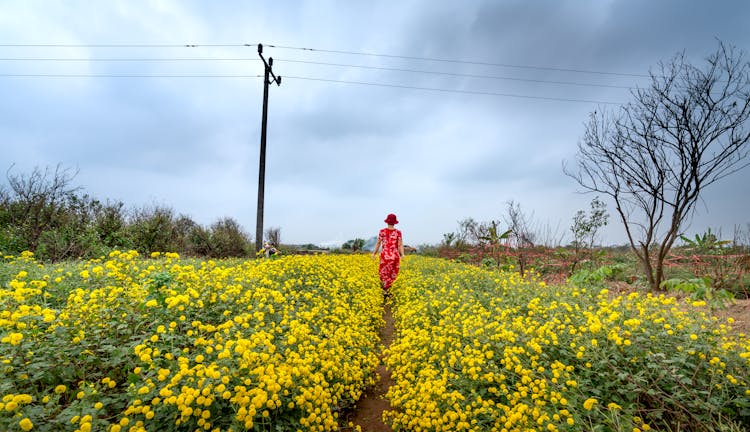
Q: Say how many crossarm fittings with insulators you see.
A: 3